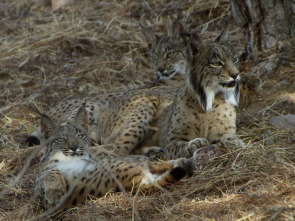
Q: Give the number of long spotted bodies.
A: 3